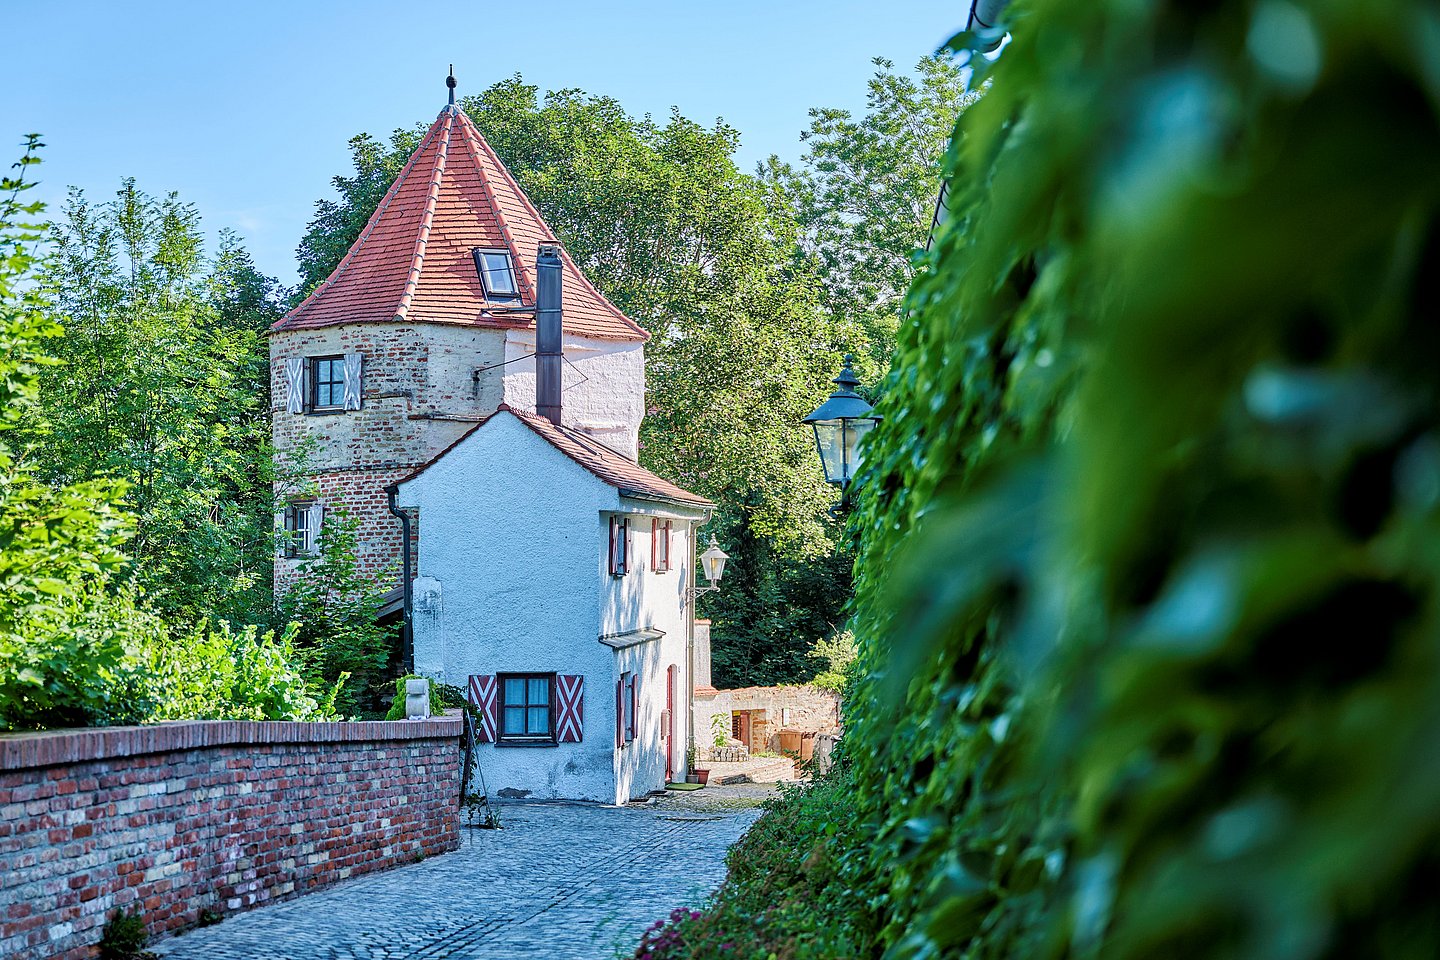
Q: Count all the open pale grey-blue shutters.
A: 4